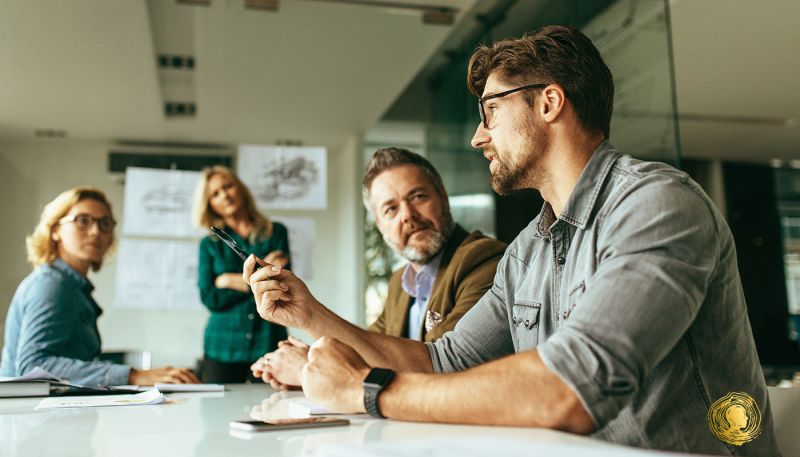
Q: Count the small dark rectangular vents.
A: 2